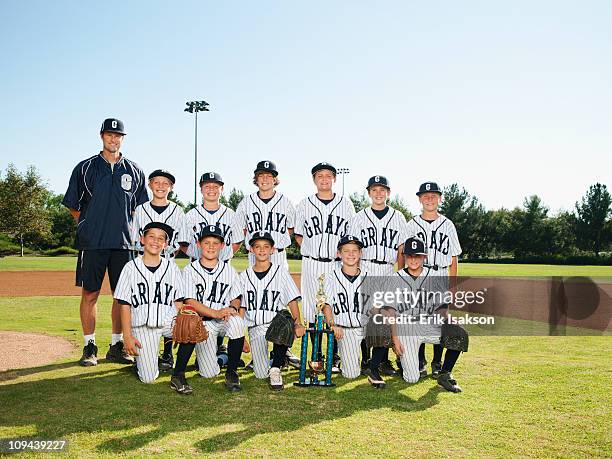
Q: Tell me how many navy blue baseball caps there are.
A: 12